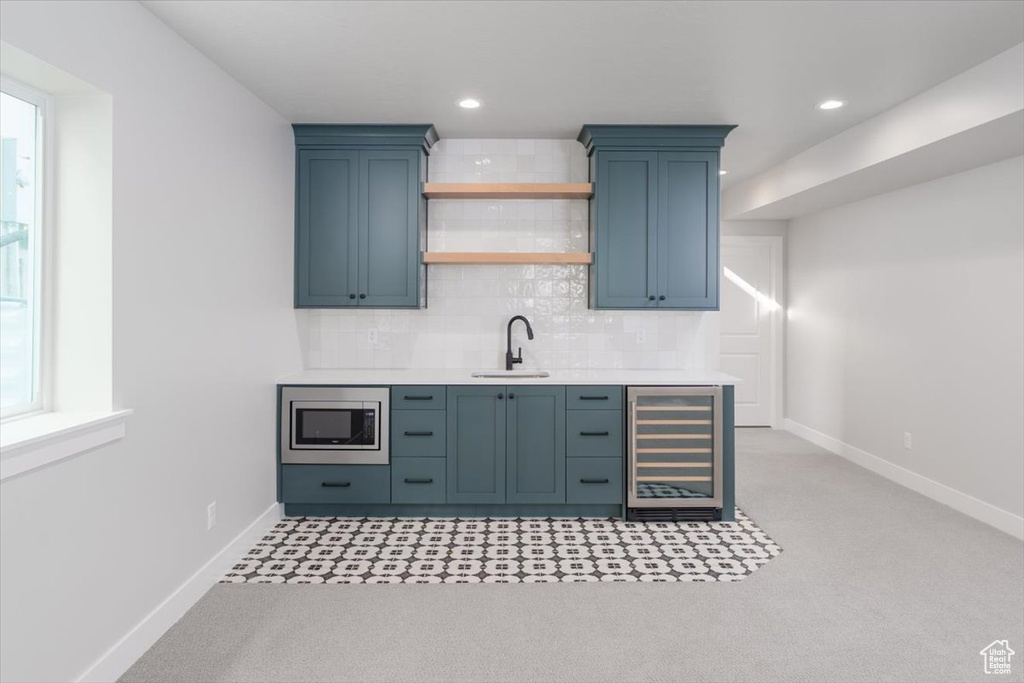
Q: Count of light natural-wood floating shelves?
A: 2